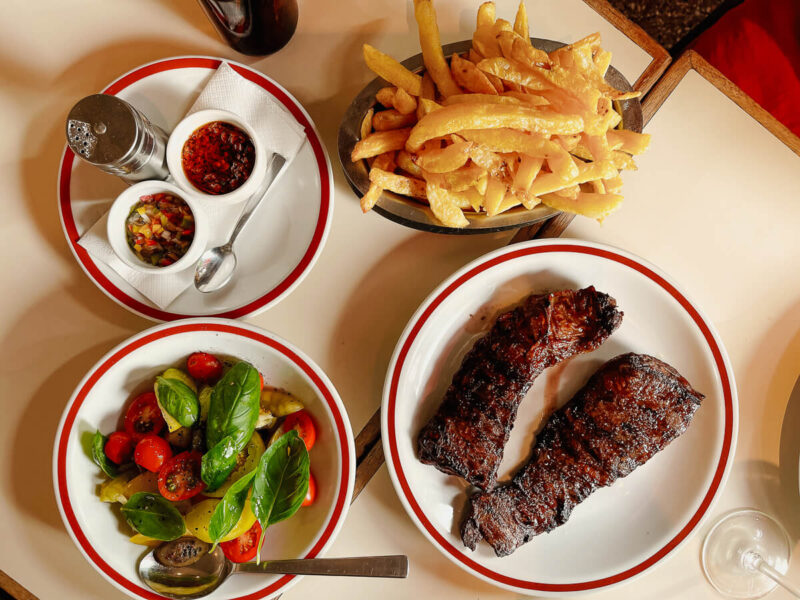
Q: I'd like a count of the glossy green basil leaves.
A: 7